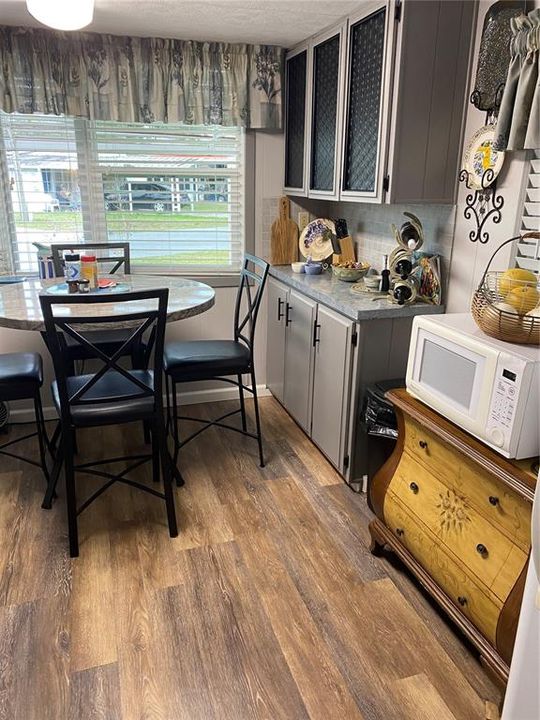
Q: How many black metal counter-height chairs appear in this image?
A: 4